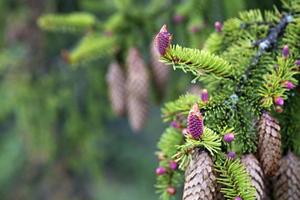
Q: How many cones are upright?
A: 2